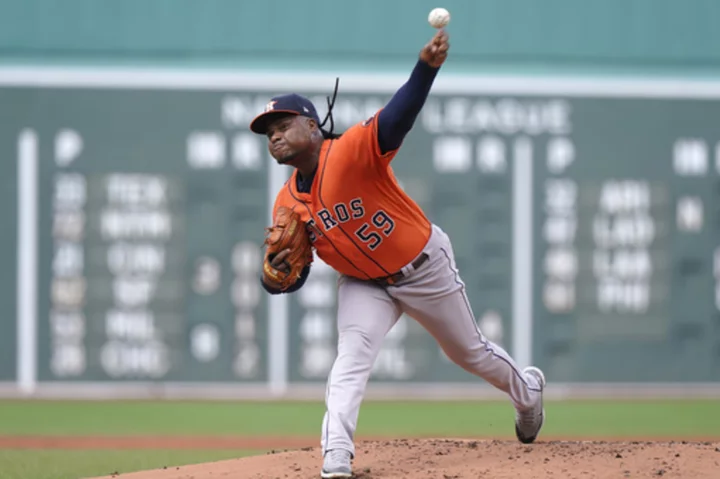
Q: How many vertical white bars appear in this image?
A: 3